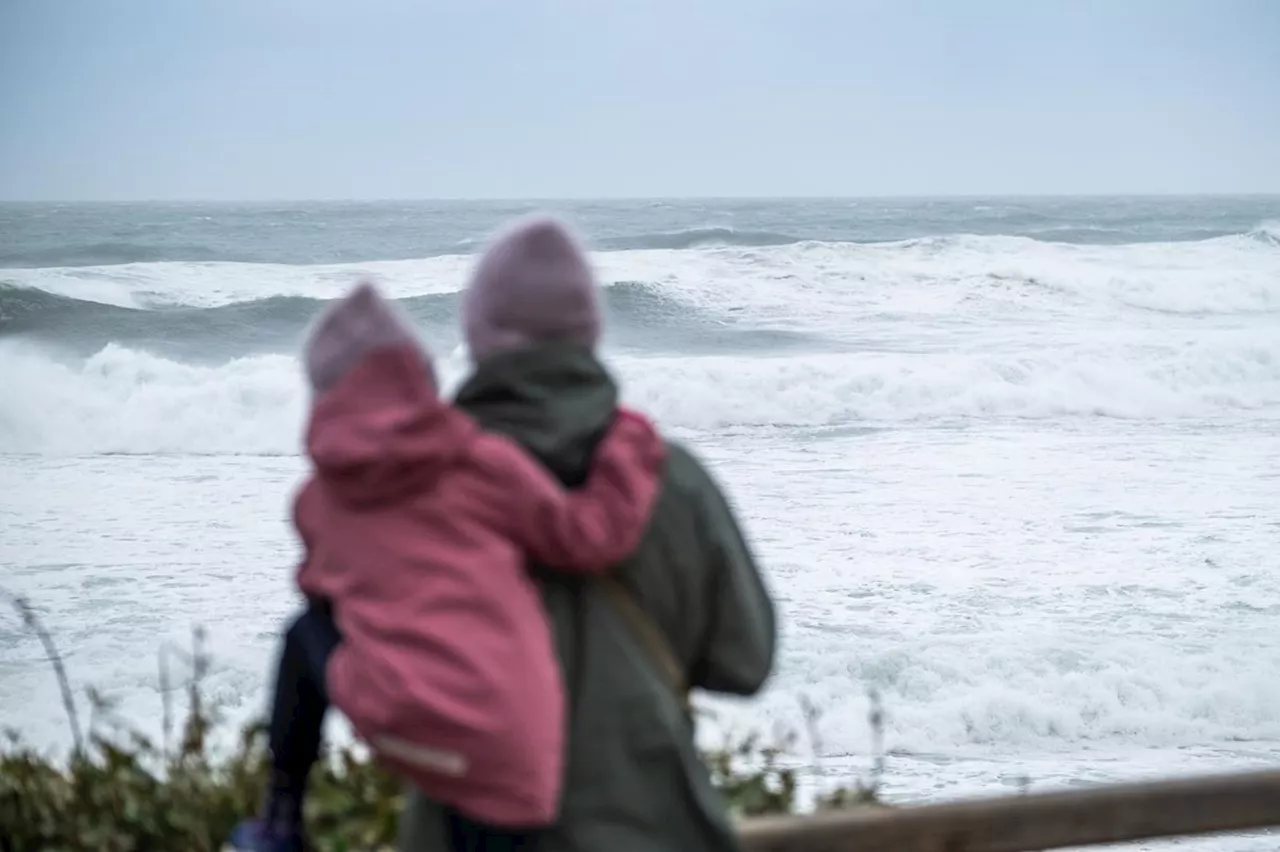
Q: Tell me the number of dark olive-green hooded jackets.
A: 1